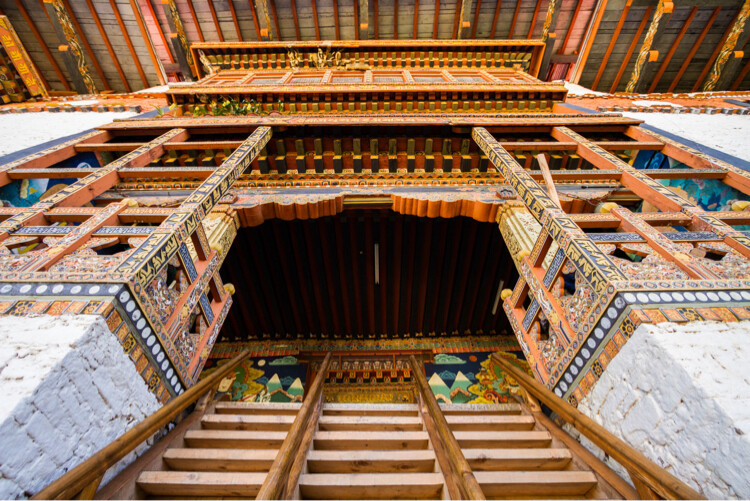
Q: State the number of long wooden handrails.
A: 4